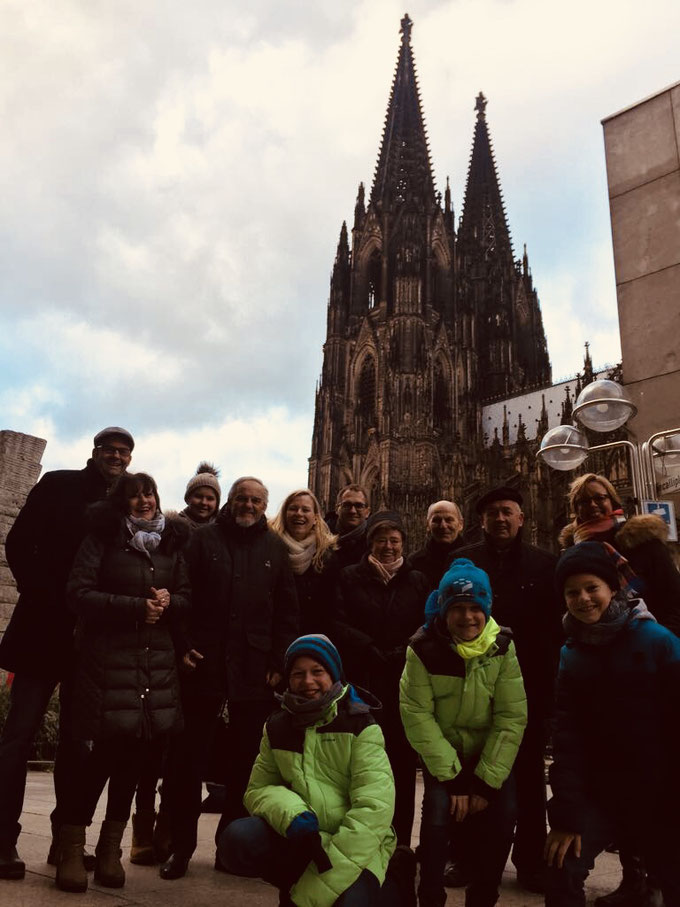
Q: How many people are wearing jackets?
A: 13